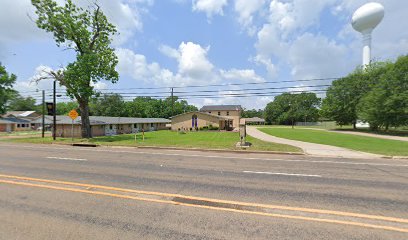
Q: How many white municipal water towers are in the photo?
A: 1